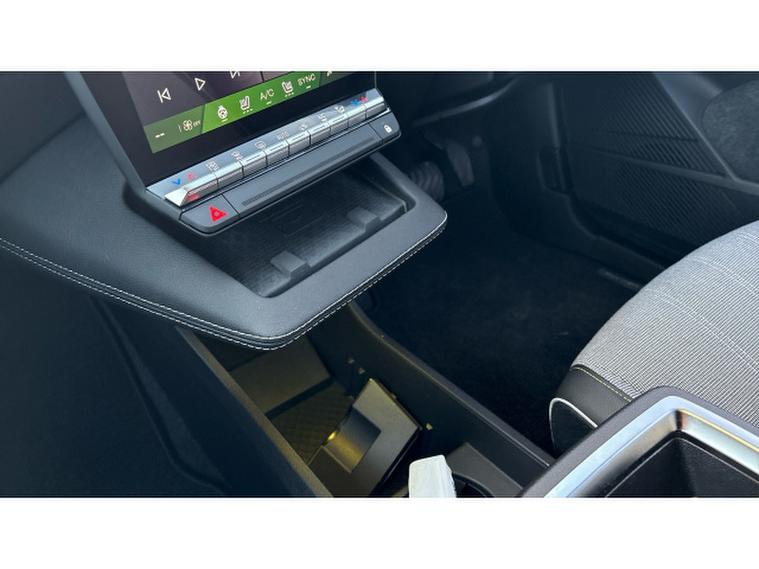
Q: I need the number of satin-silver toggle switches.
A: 9